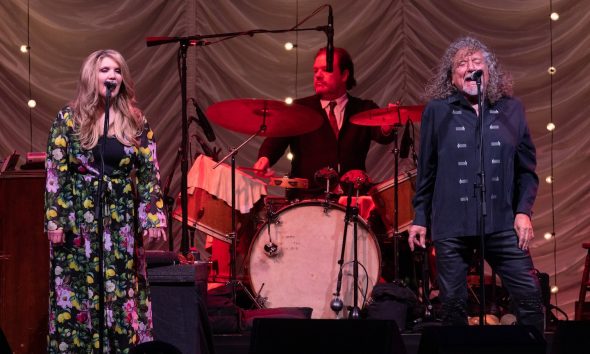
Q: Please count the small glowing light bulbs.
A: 11